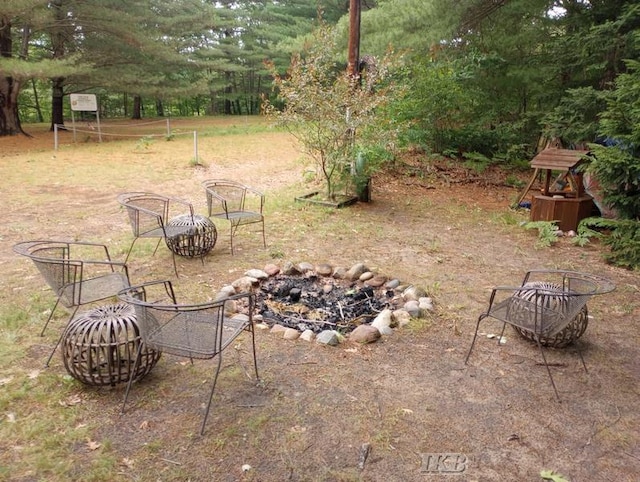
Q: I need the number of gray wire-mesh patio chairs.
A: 5